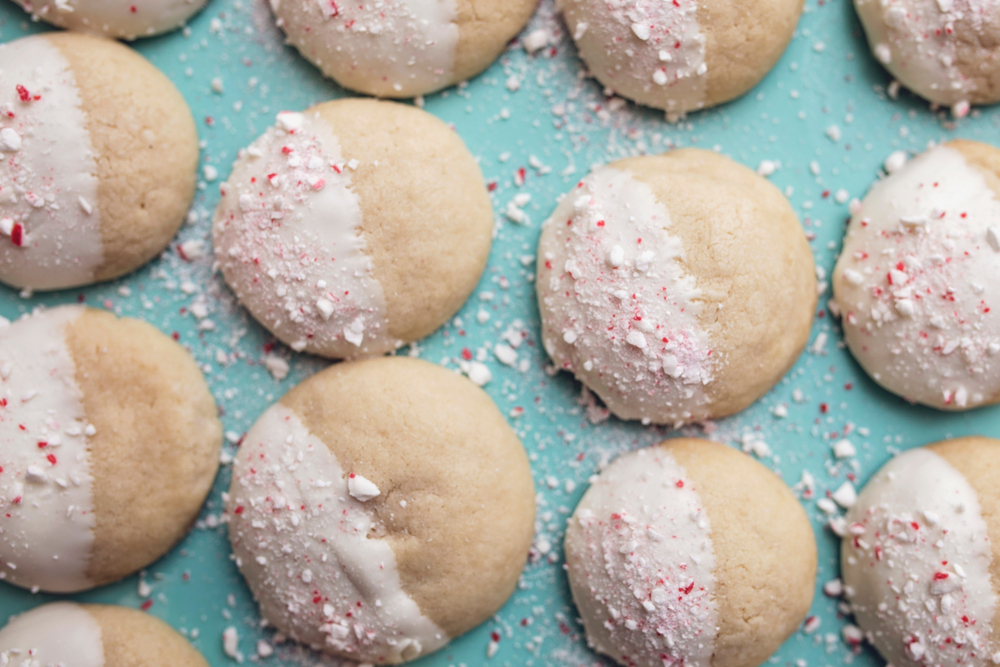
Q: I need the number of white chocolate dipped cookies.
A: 13